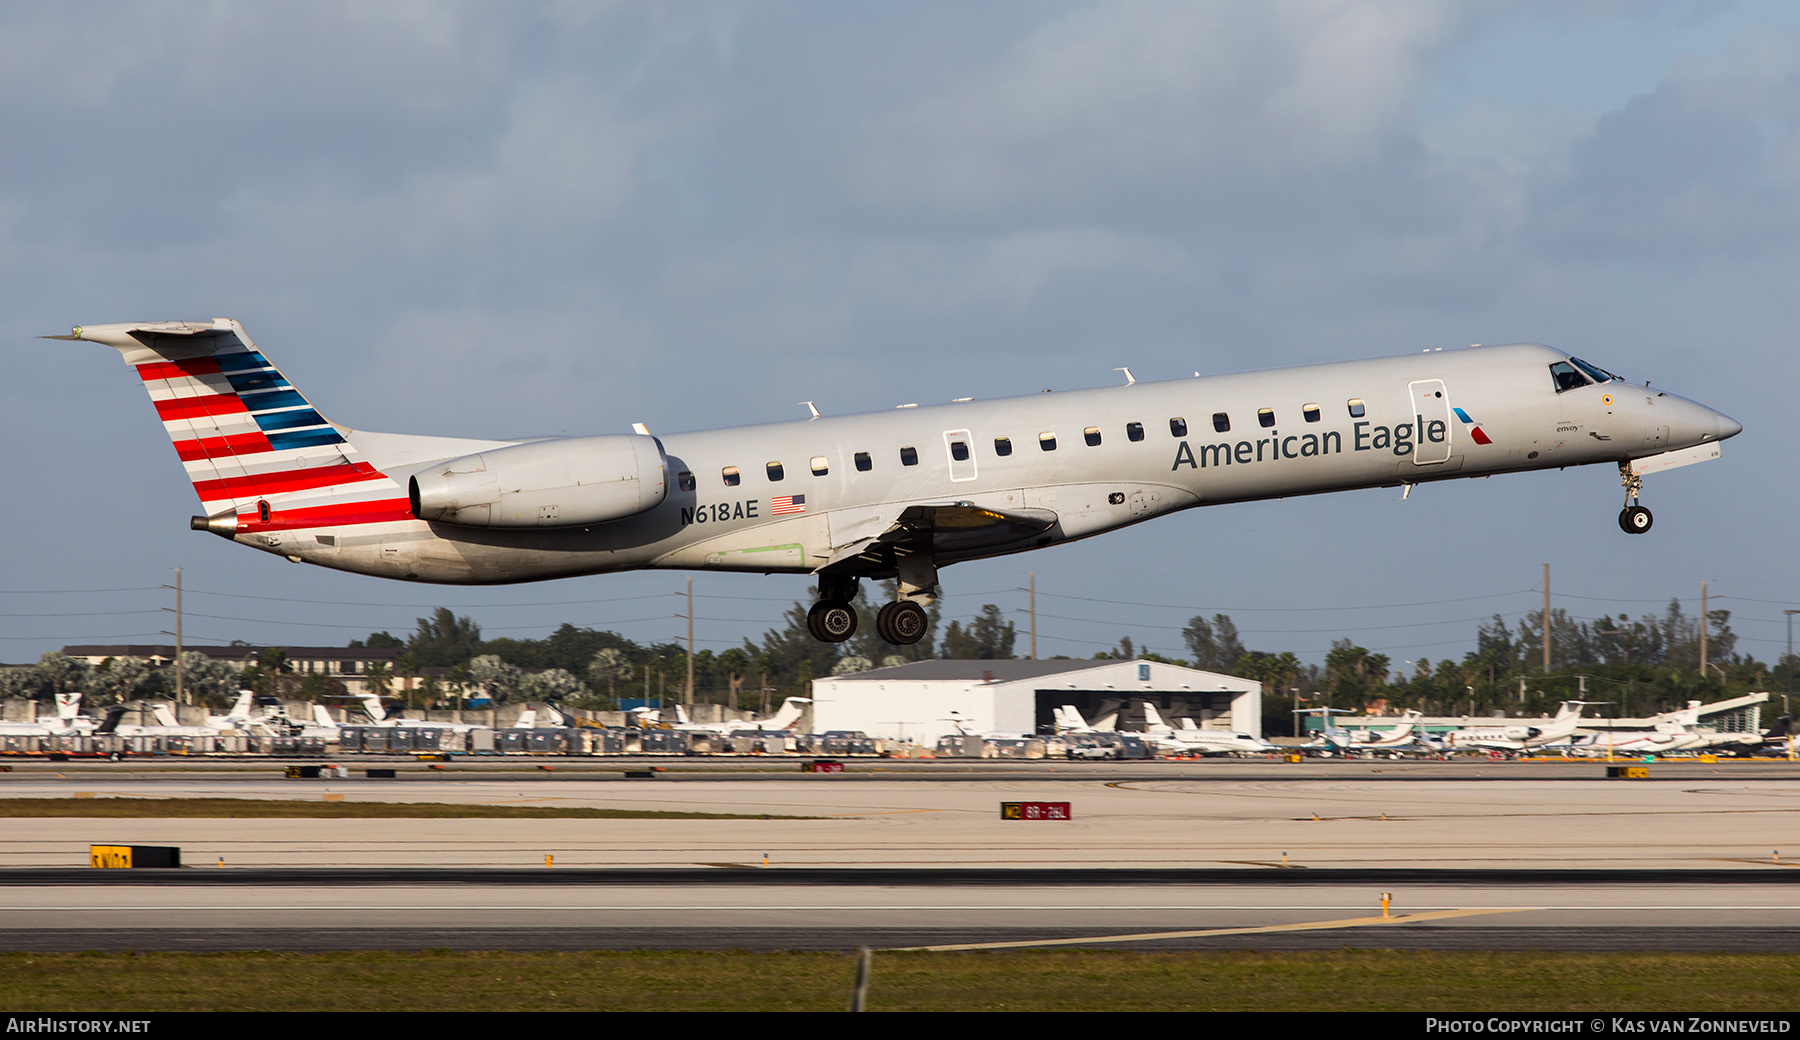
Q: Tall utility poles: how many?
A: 5